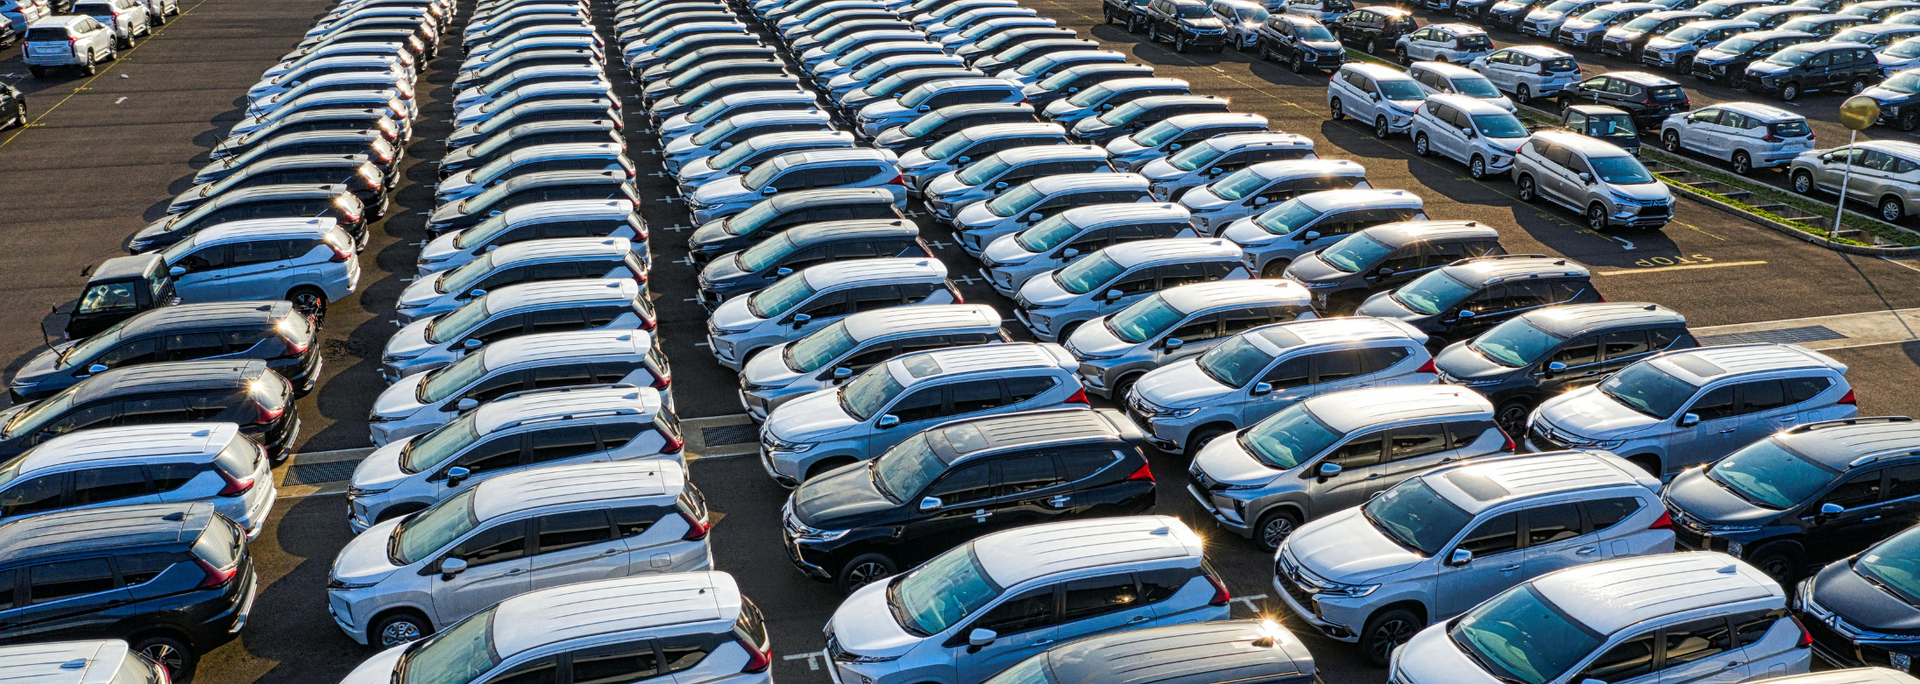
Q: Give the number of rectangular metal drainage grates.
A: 3